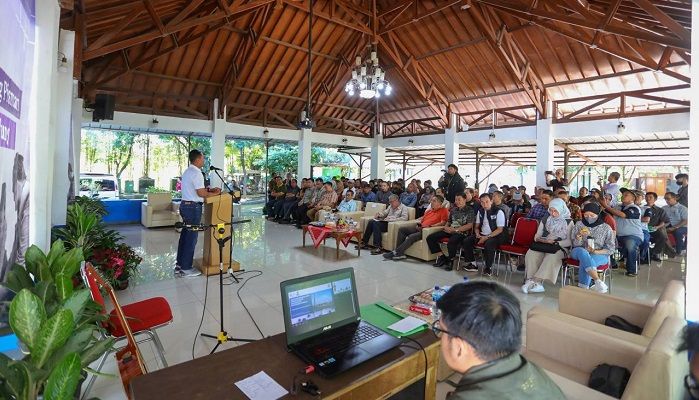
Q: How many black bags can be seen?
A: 3